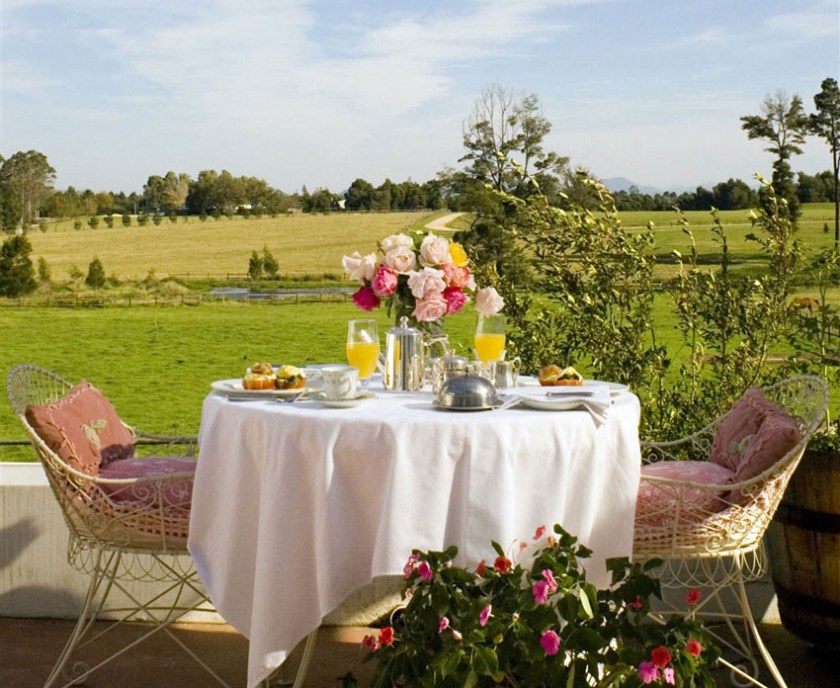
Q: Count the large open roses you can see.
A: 12